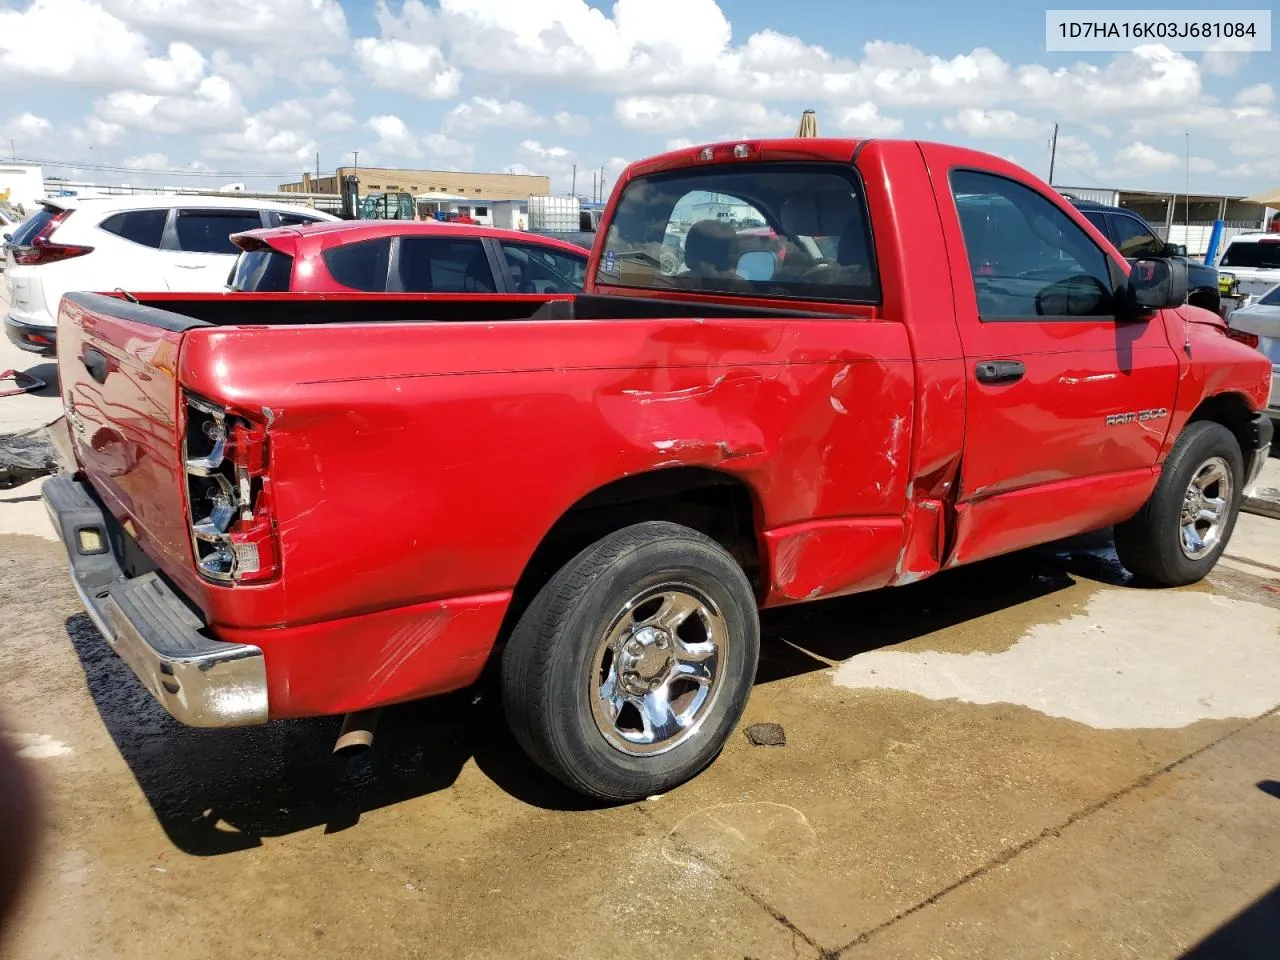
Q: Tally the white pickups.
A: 0